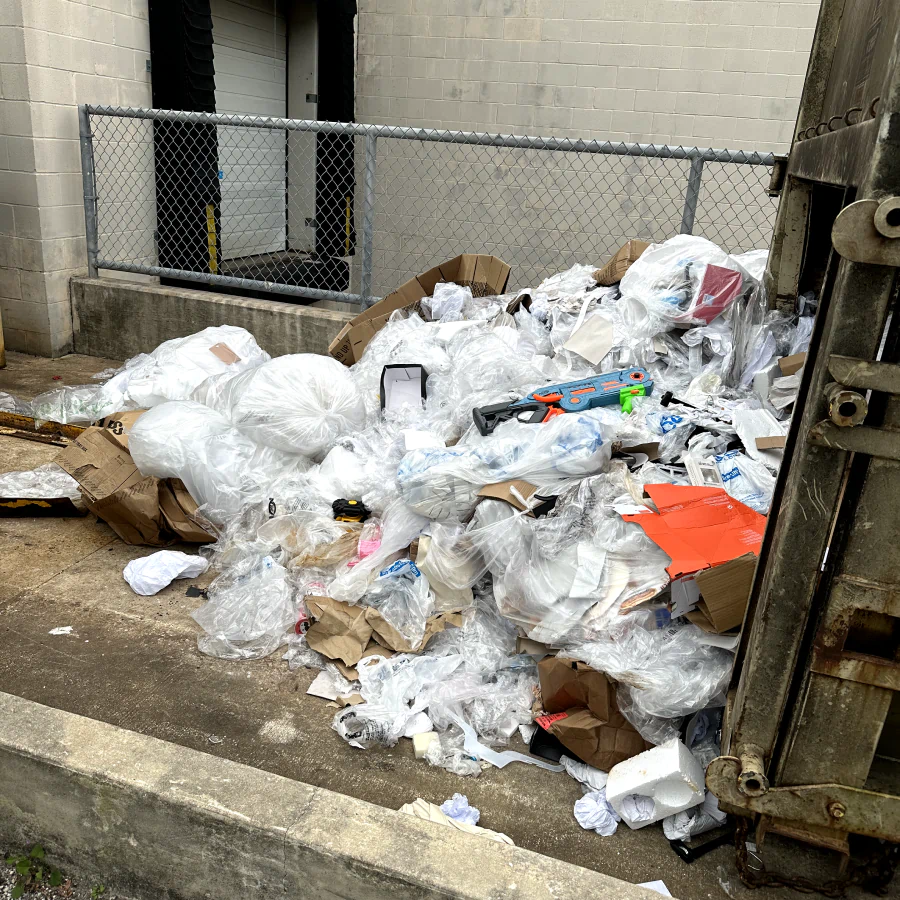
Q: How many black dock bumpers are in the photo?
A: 2